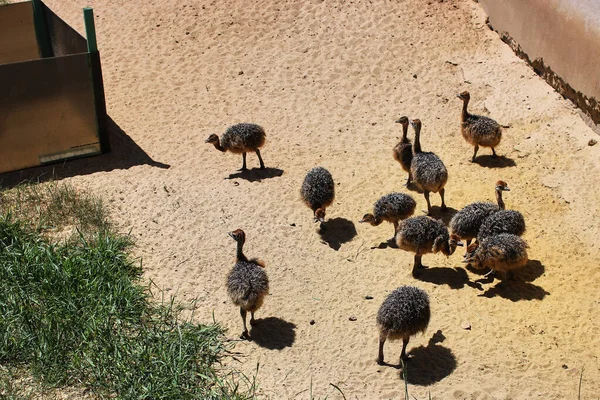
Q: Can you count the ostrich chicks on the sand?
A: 12